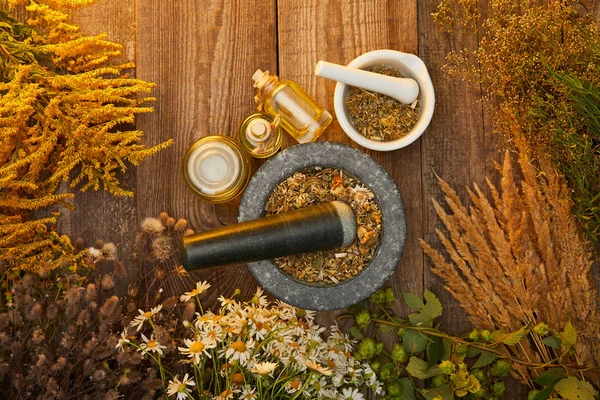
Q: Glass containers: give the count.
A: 3